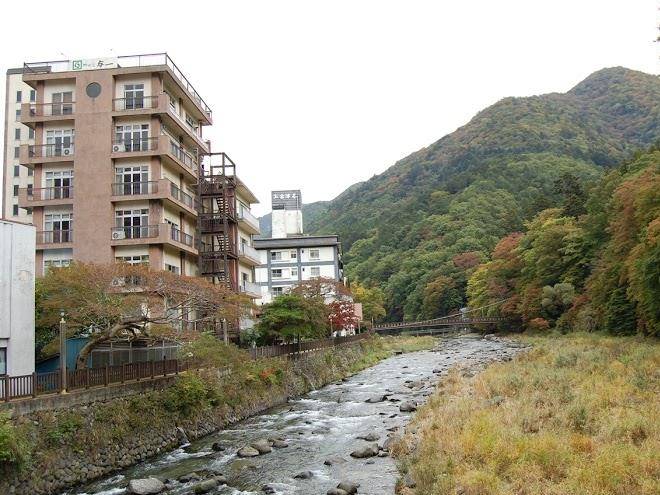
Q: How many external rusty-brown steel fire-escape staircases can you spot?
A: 1